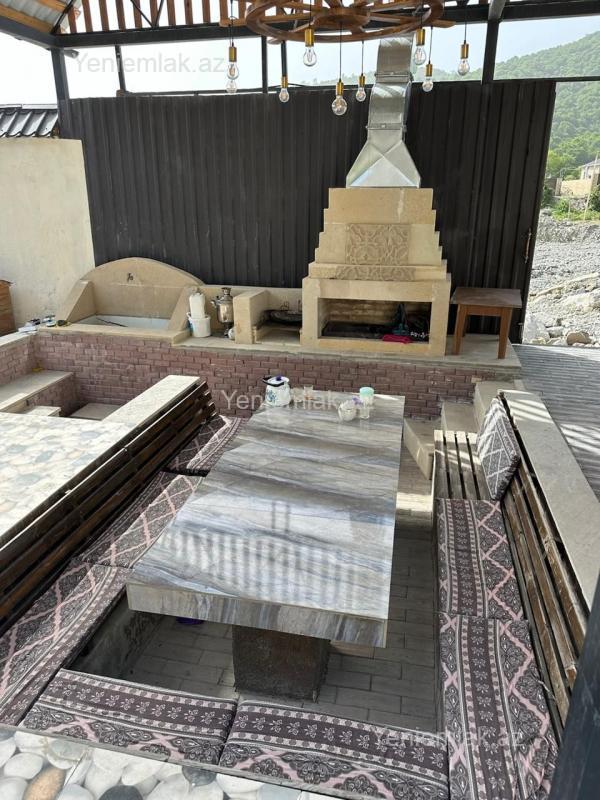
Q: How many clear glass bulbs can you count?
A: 9